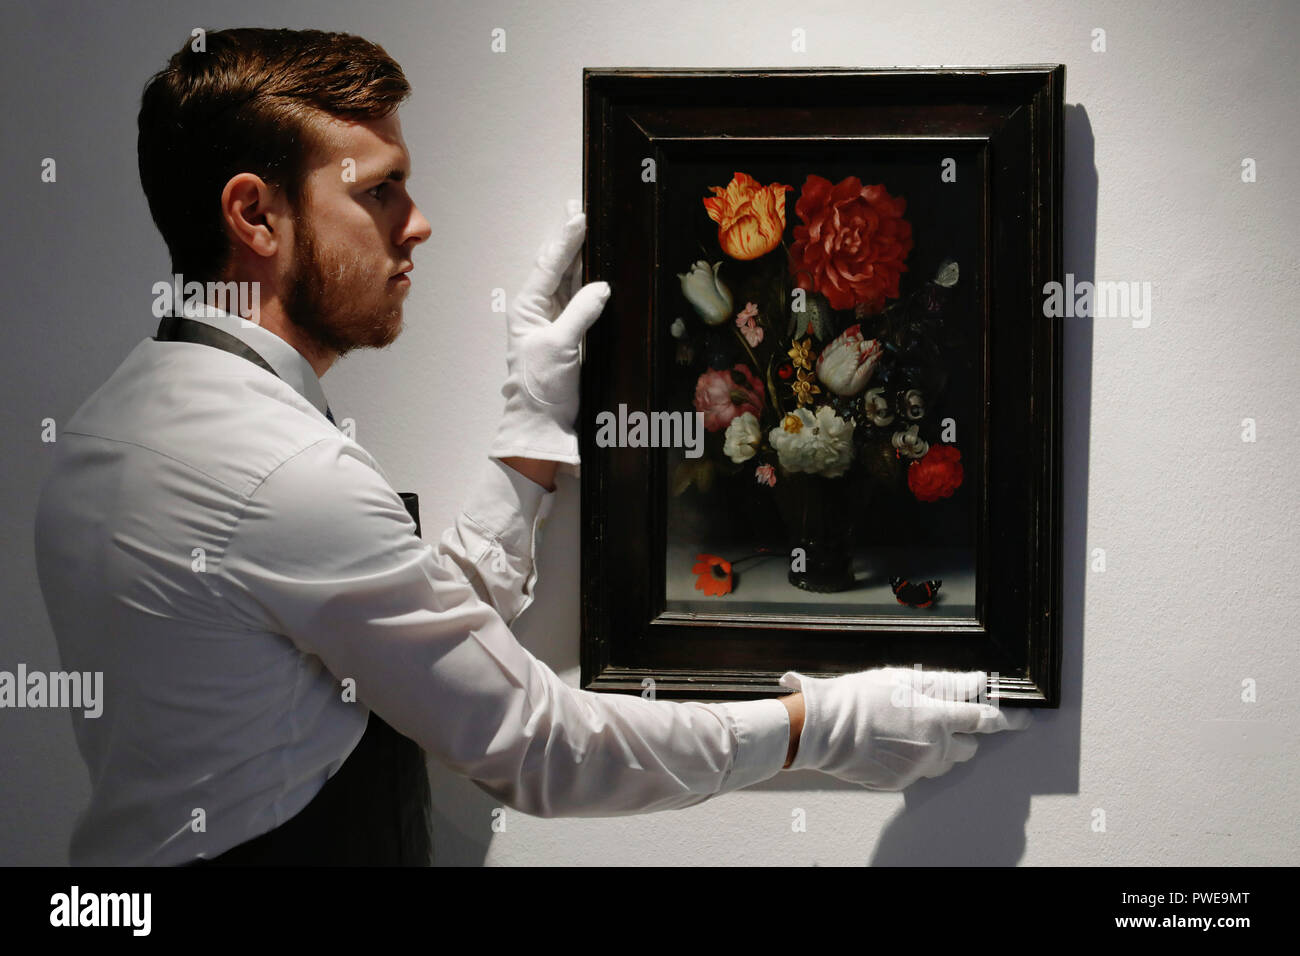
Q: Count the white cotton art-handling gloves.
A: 2